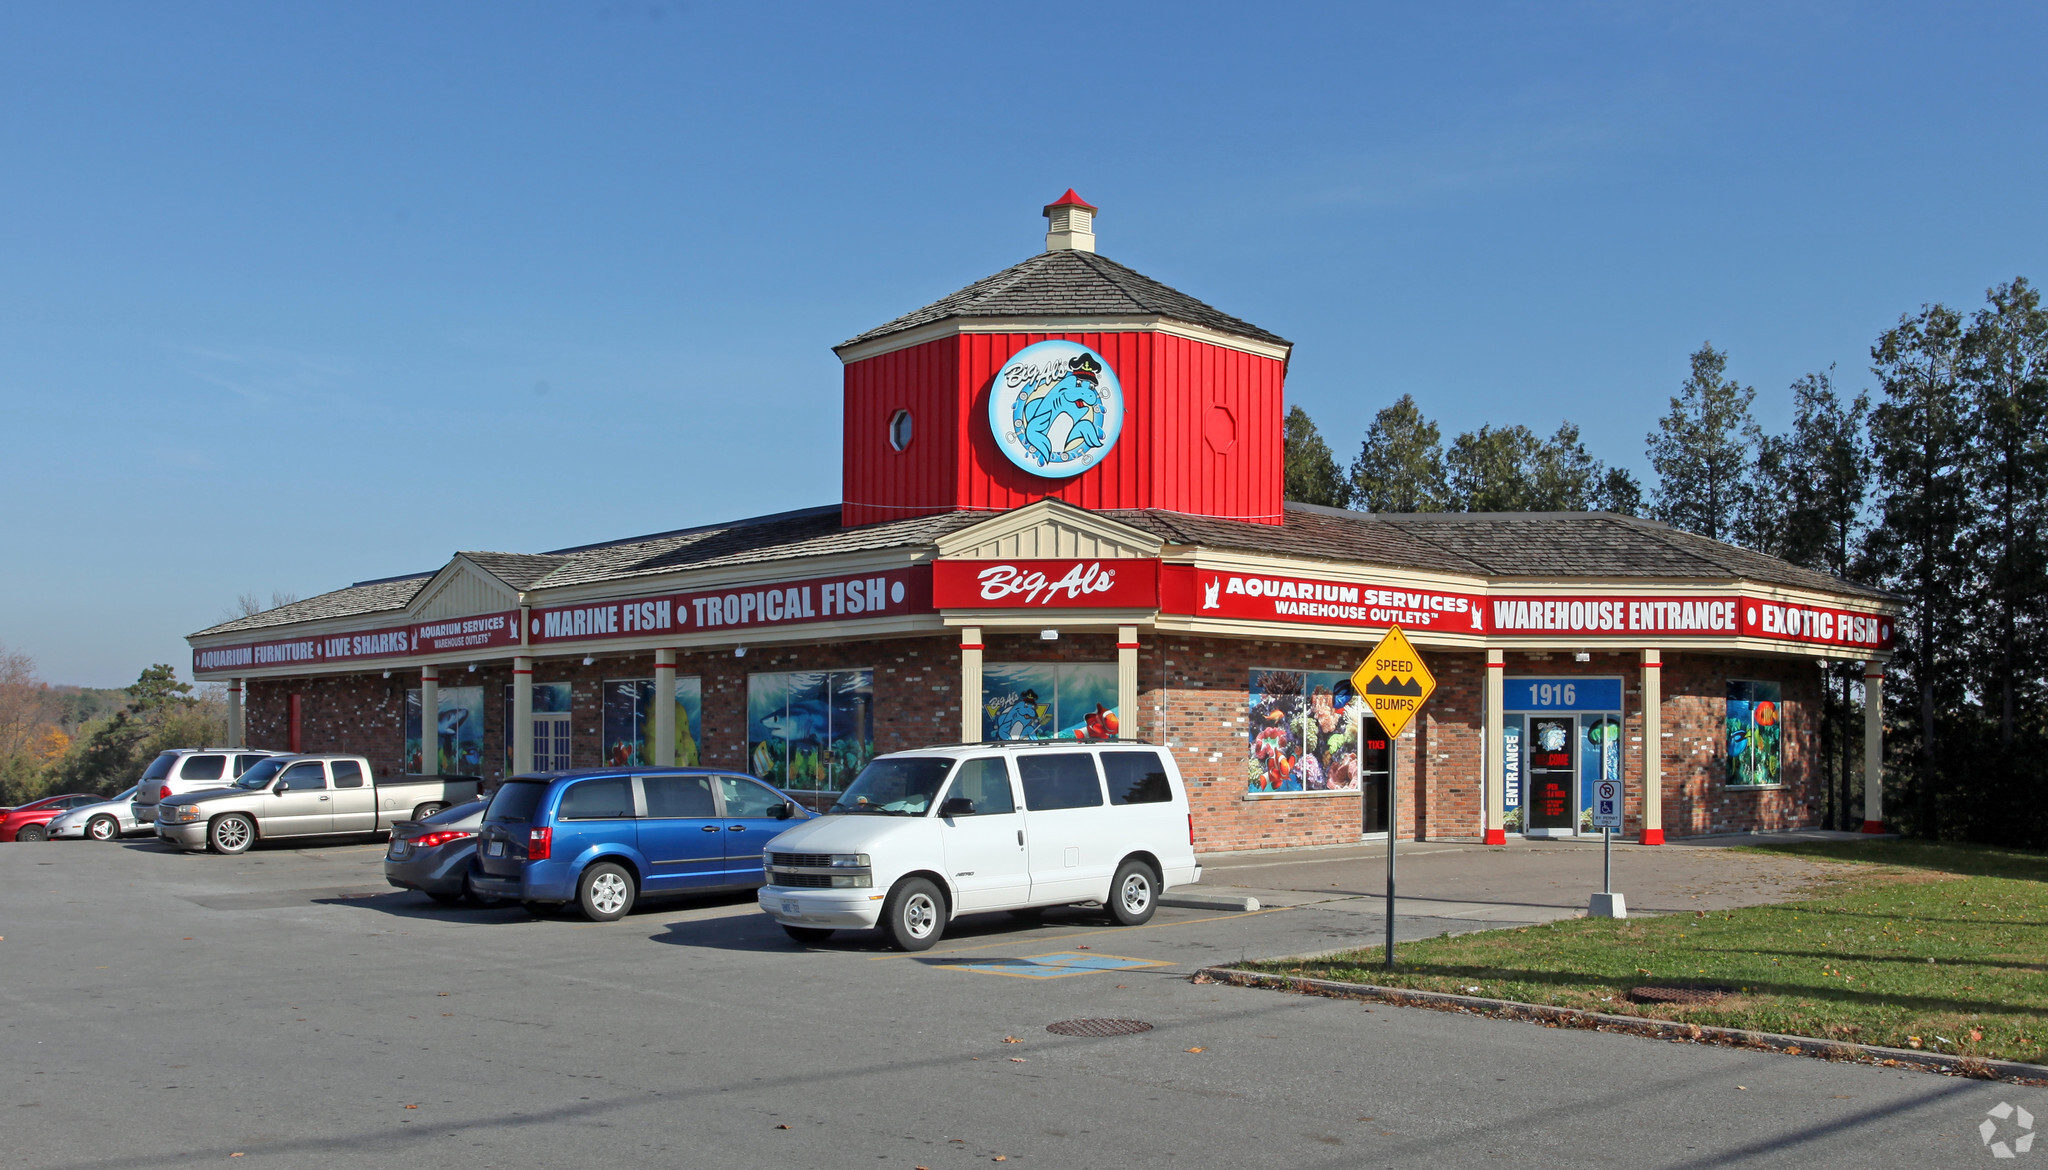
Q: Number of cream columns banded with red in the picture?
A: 9